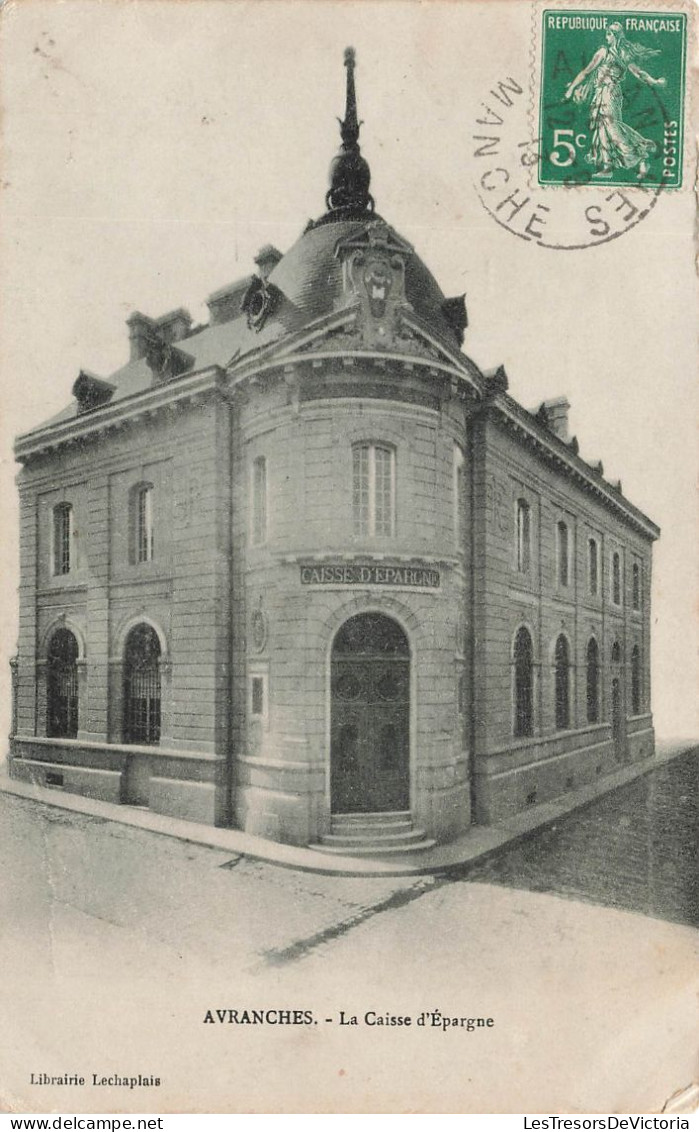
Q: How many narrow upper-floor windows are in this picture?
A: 10